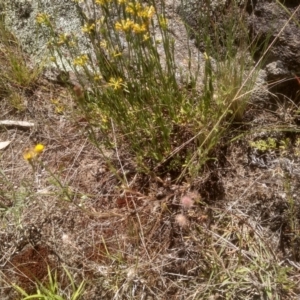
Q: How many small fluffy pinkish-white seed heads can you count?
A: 2